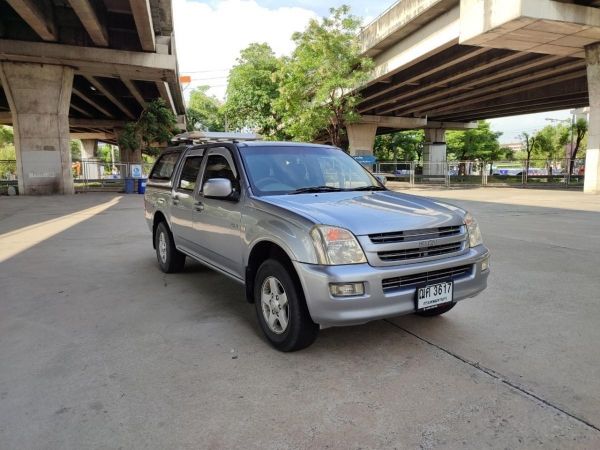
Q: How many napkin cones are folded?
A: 0